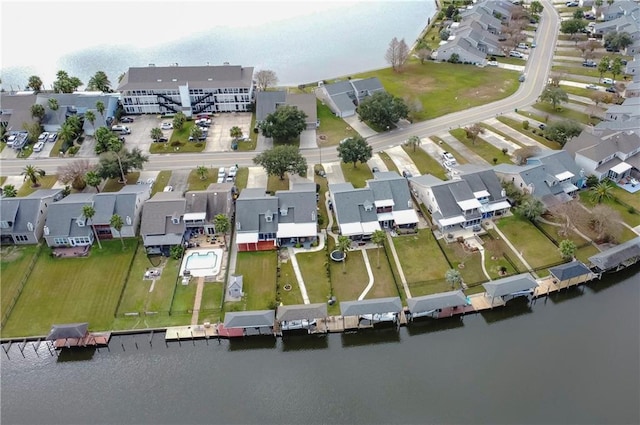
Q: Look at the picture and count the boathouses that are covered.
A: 8